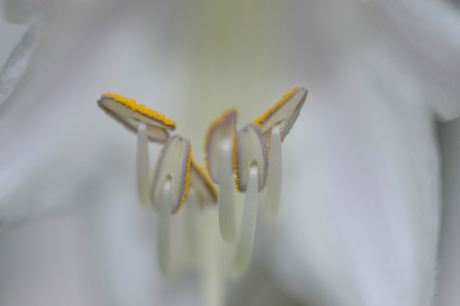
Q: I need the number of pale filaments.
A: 6